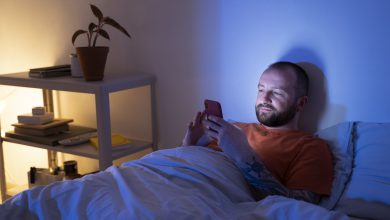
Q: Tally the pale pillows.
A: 2